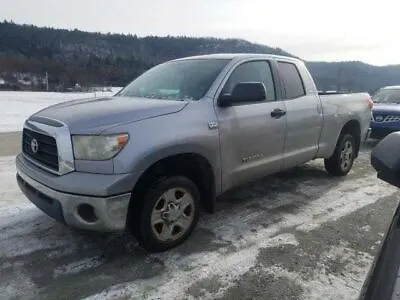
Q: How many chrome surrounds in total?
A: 1